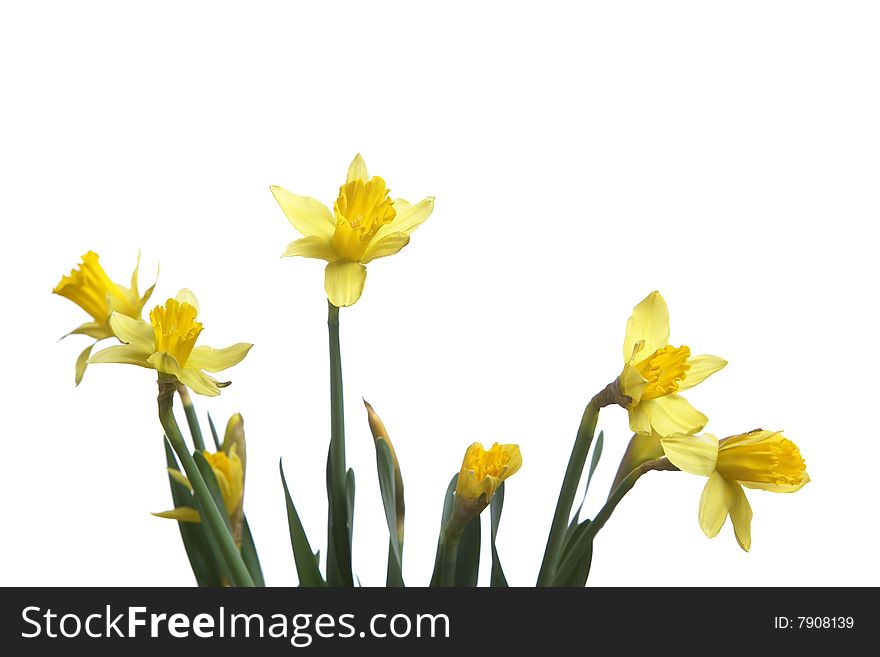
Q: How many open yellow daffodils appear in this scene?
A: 5